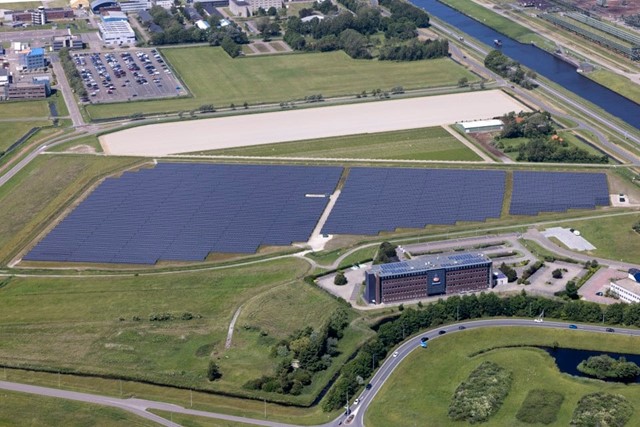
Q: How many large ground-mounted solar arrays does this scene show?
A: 3